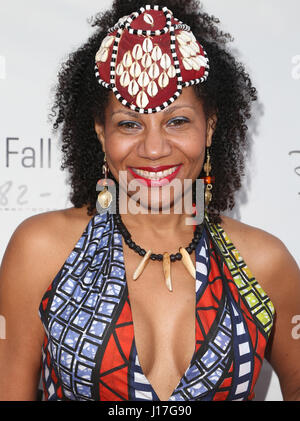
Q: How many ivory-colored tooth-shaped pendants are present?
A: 3